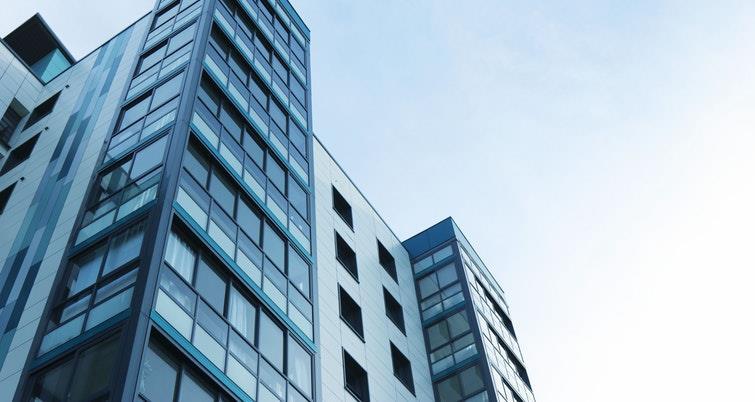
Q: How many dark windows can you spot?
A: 10